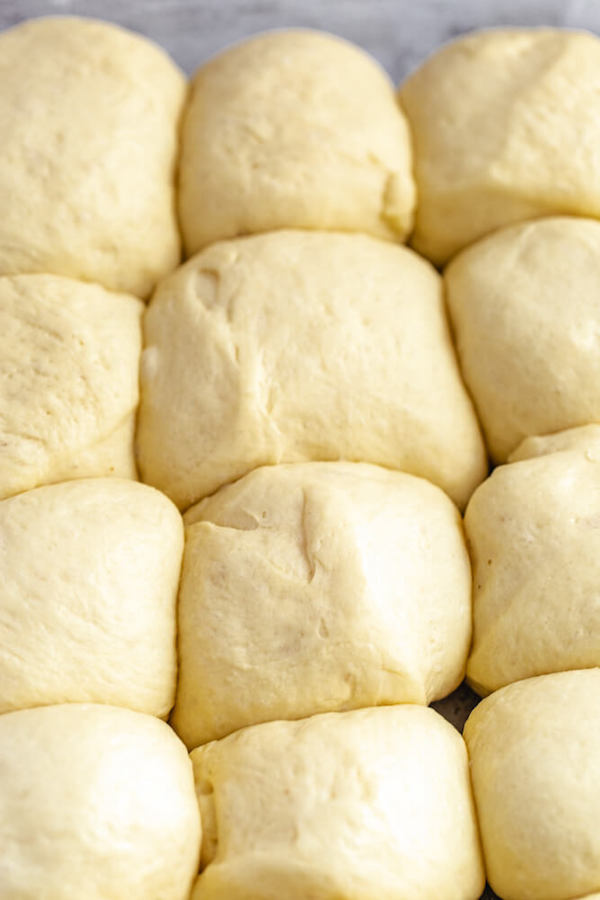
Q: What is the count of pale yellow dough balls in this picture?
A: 12